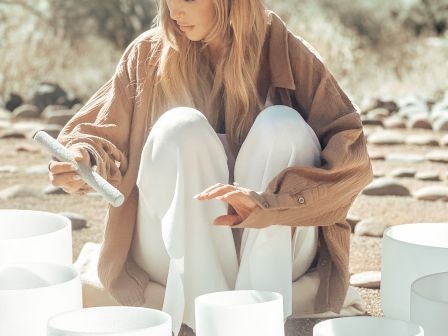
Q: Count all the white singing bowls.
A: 7